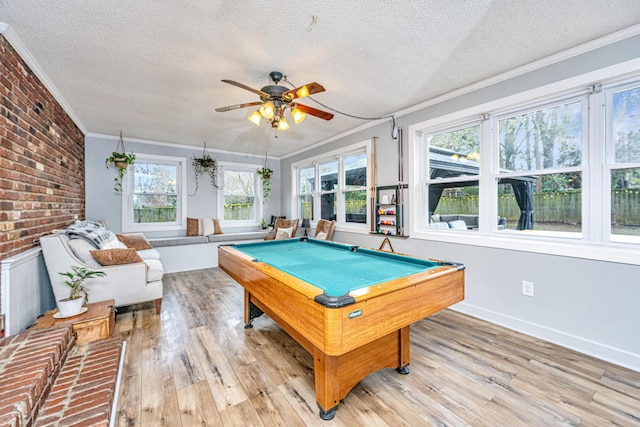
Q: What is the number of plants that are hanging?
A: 3